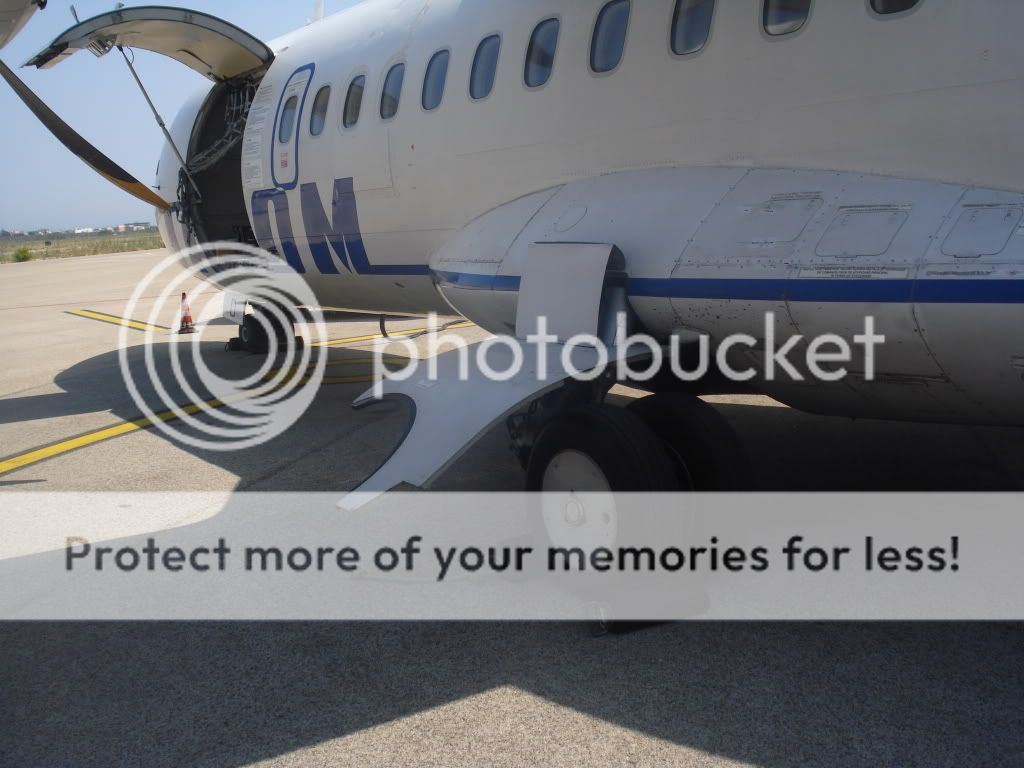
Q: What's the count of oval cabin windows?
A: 11